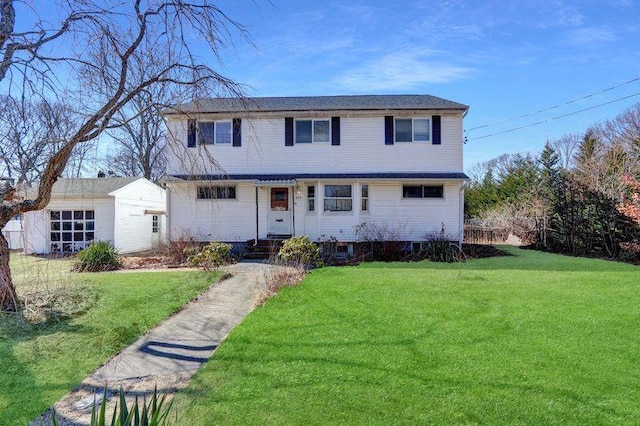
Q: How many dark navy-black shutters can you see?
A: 6